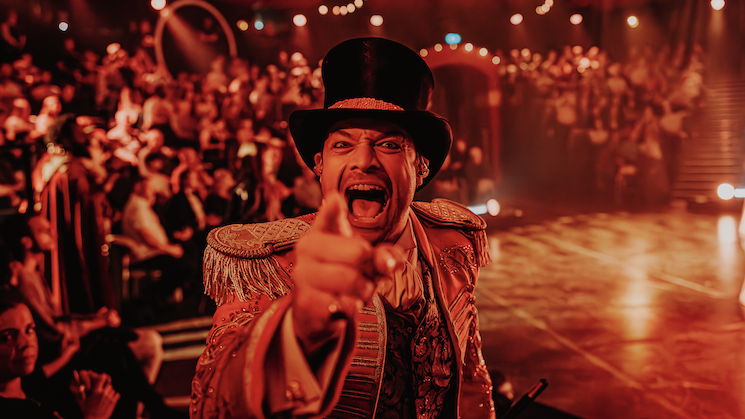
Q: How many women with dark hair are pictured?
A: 1